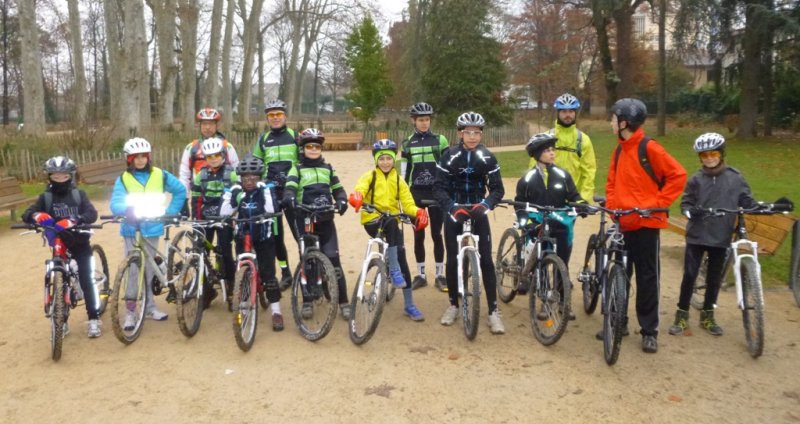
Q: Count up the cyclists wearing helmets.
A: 14